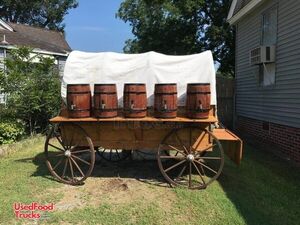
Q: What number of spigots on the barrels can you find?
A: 5